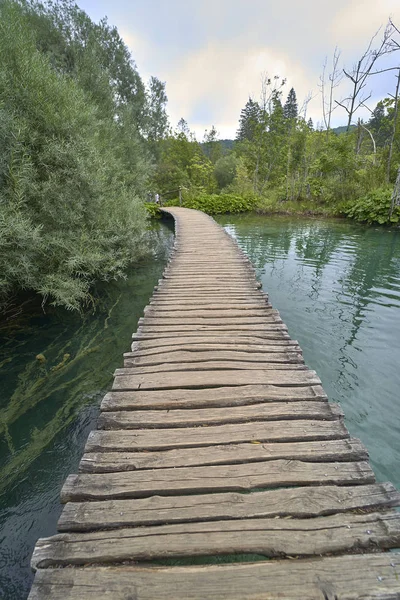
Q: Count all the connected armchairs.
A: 0